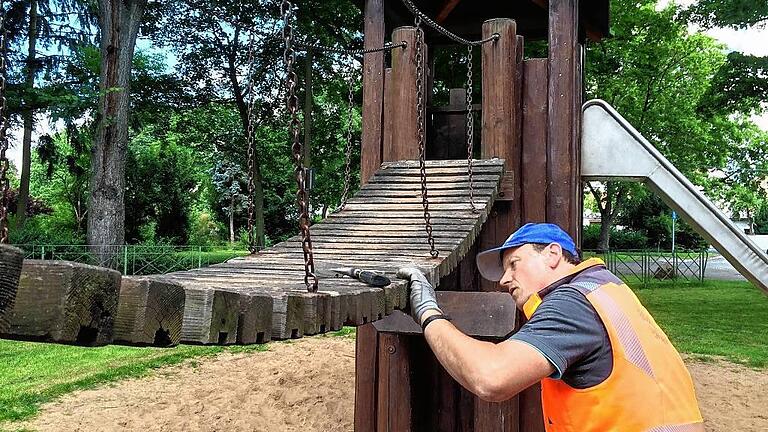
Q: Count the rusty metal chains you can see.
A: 6